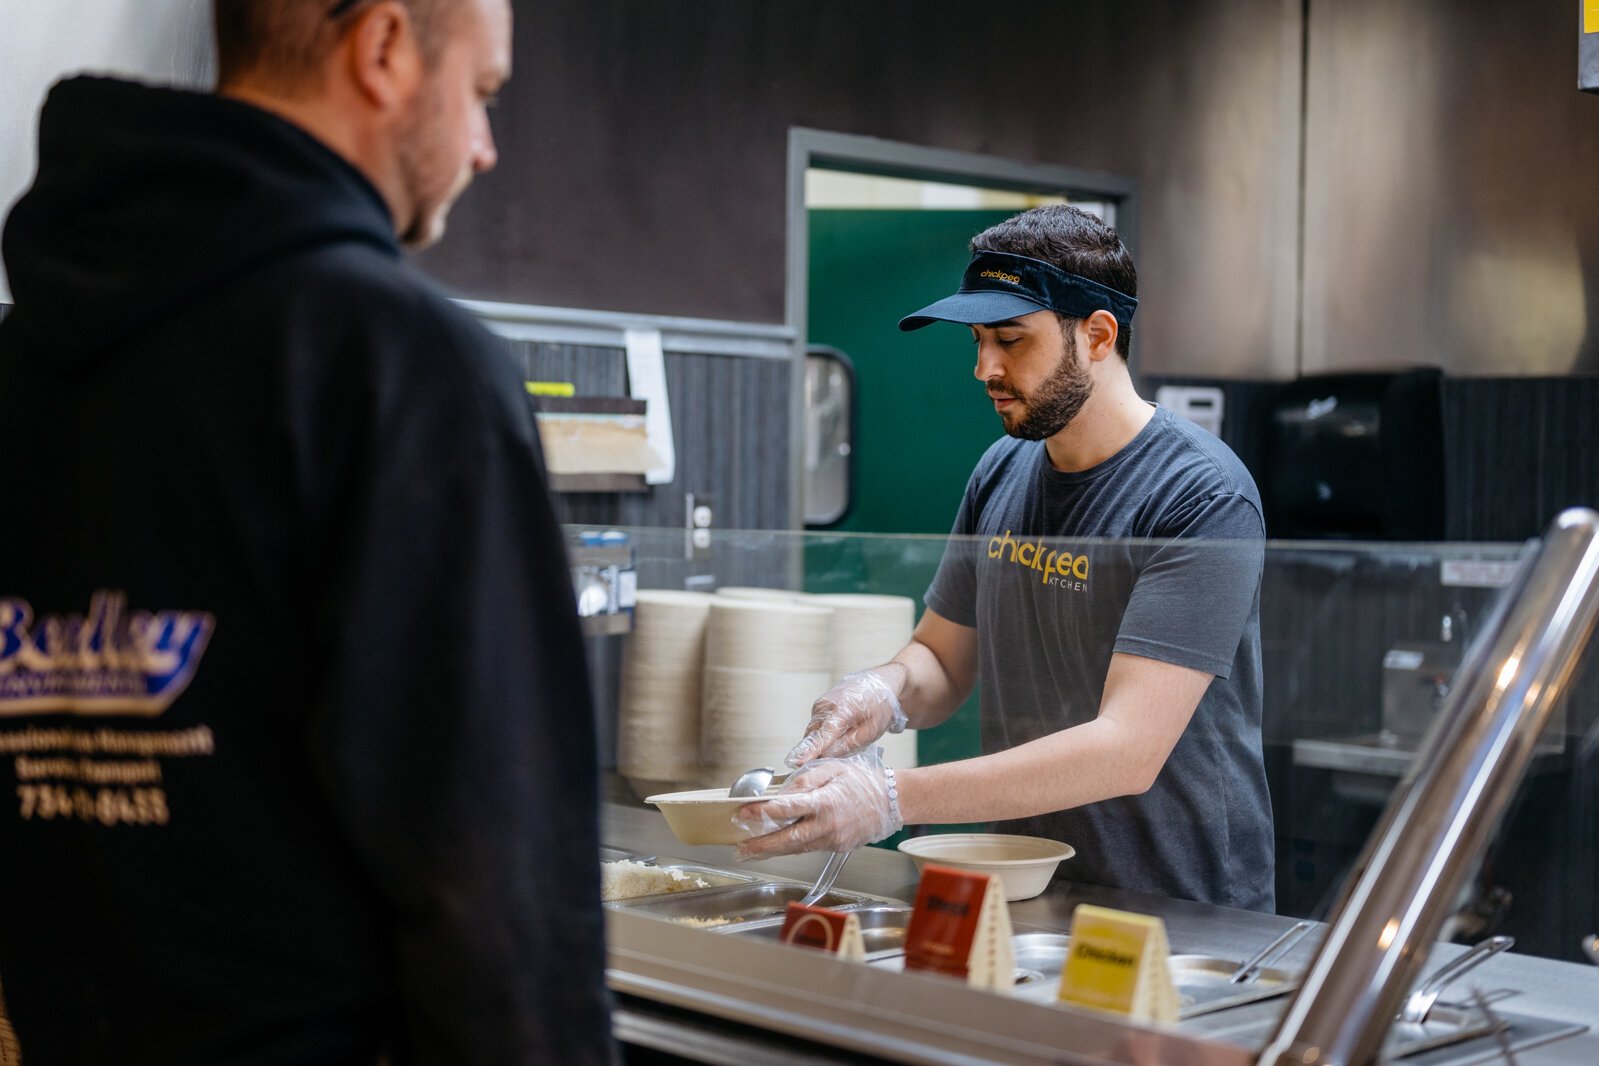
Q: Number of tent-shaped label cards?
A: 3